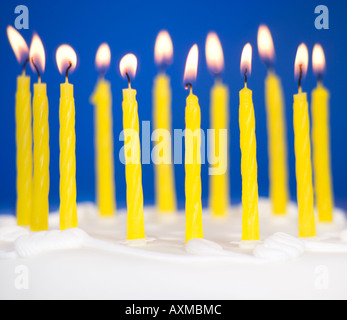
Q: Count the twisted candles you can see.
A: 12